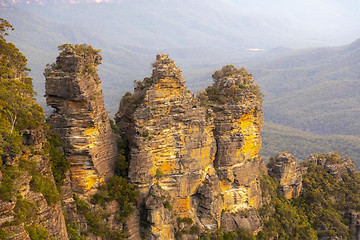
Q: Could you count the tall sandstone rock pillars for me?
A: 3